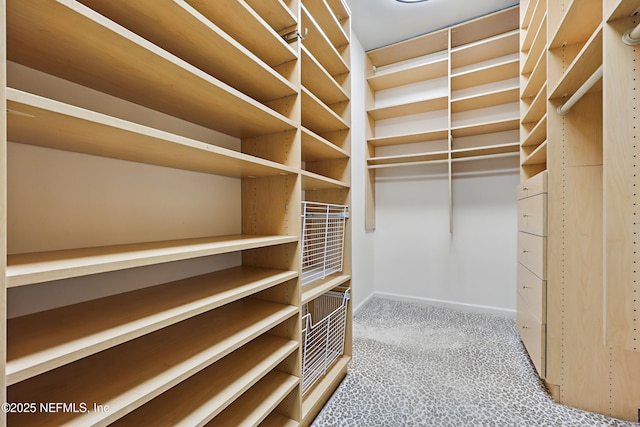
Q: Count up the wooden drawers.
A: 5